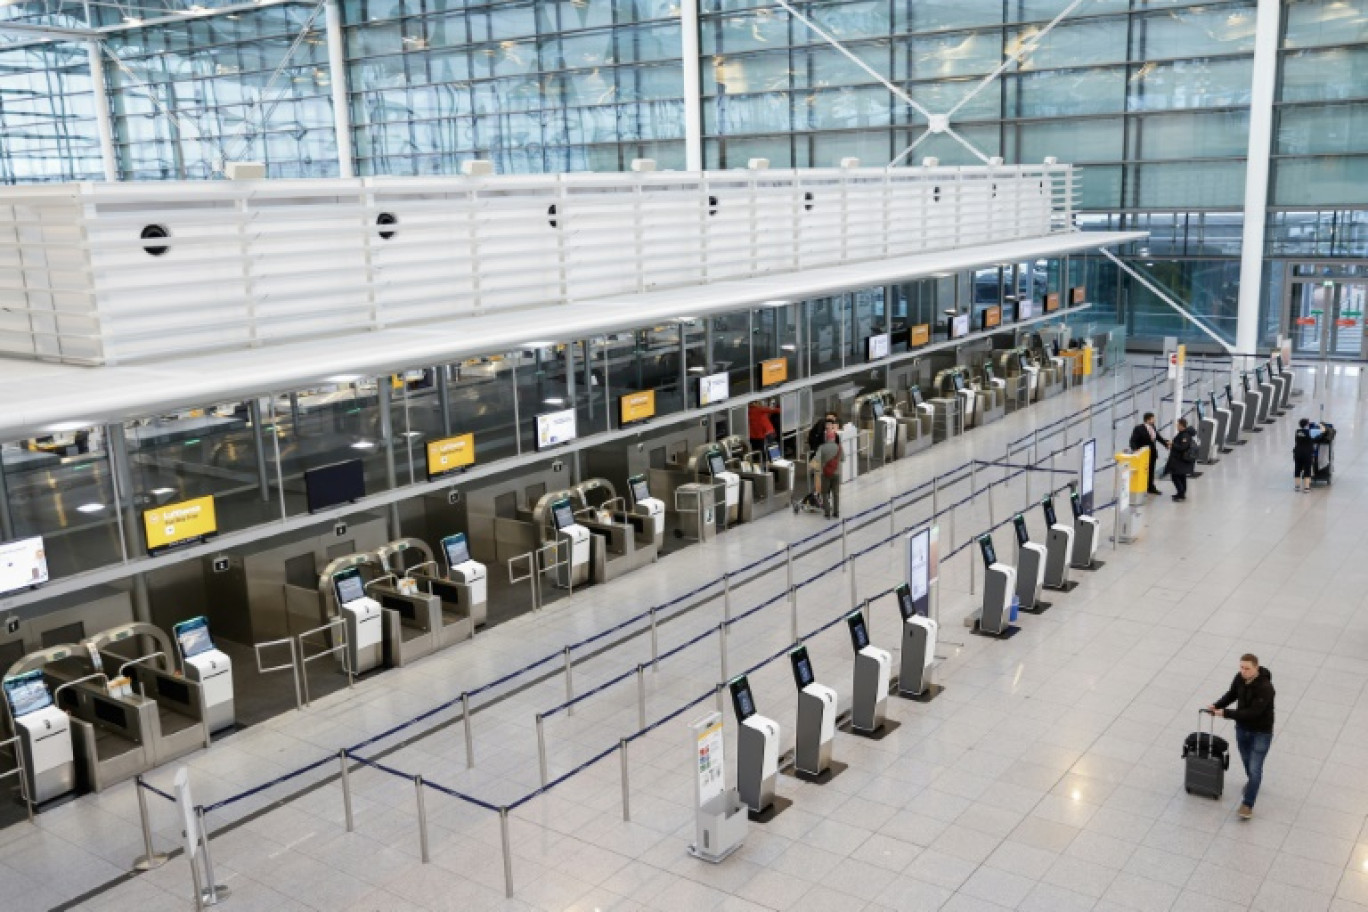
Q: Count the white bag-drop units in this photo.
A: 14